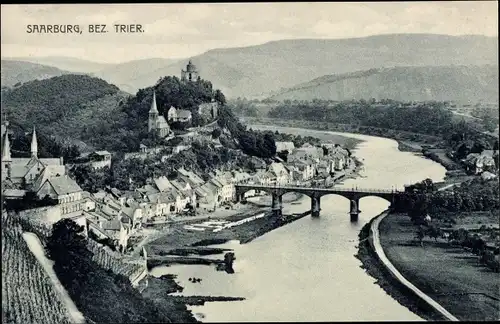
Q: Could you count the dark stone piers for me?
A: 3